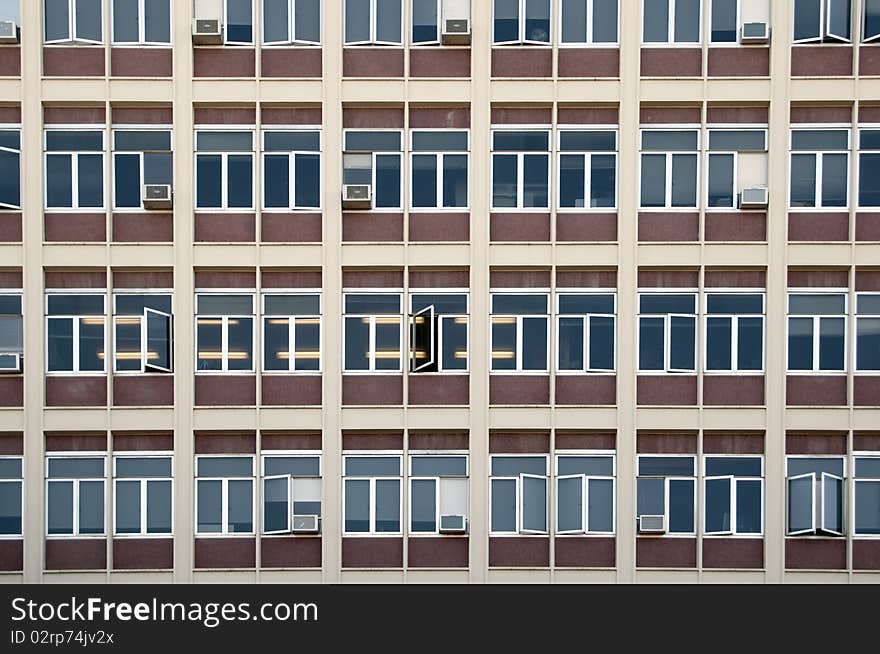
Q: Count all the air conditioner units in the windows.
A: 11